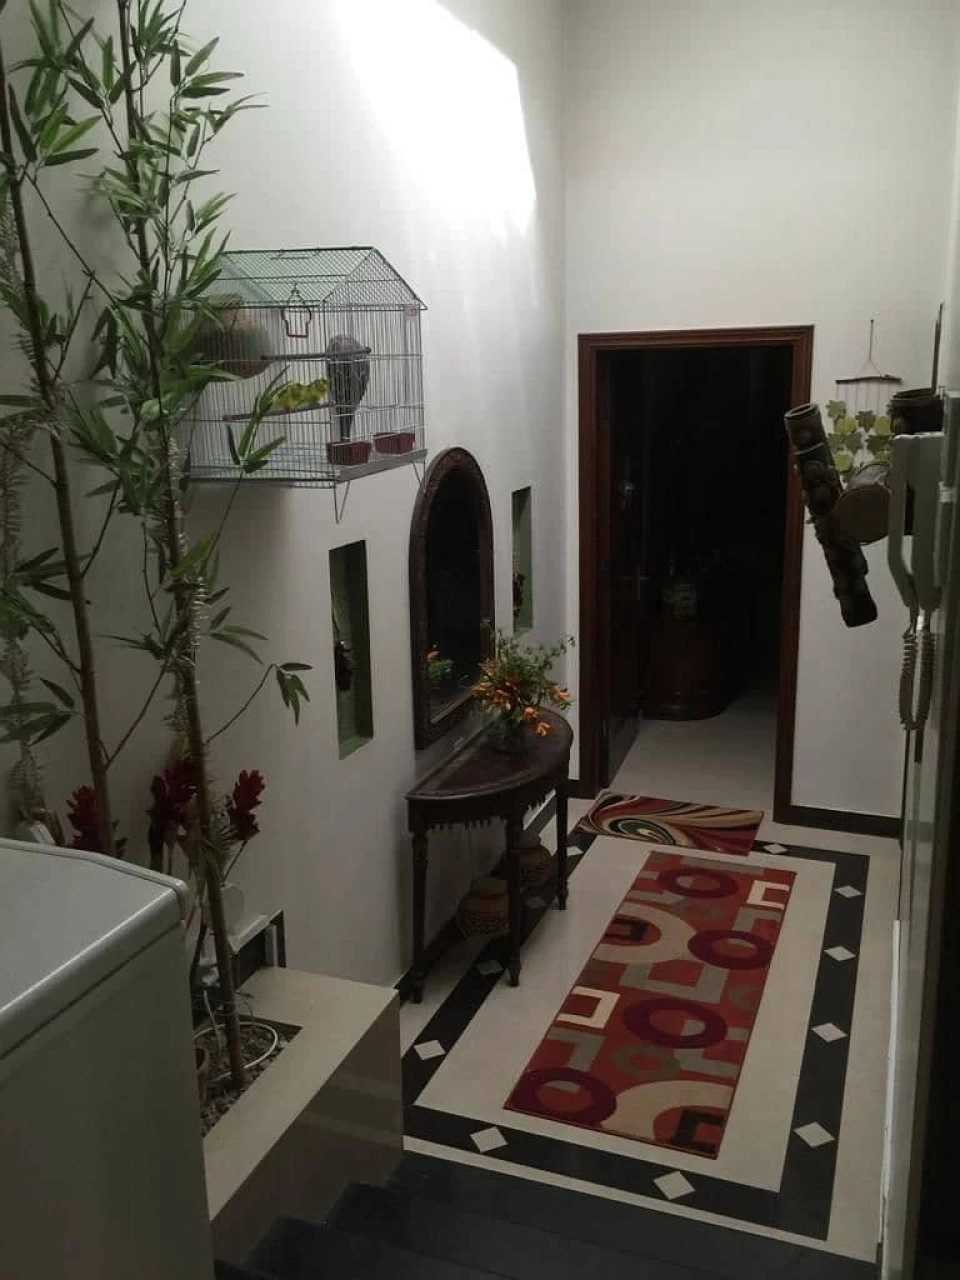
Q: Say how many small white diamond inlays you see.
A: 11